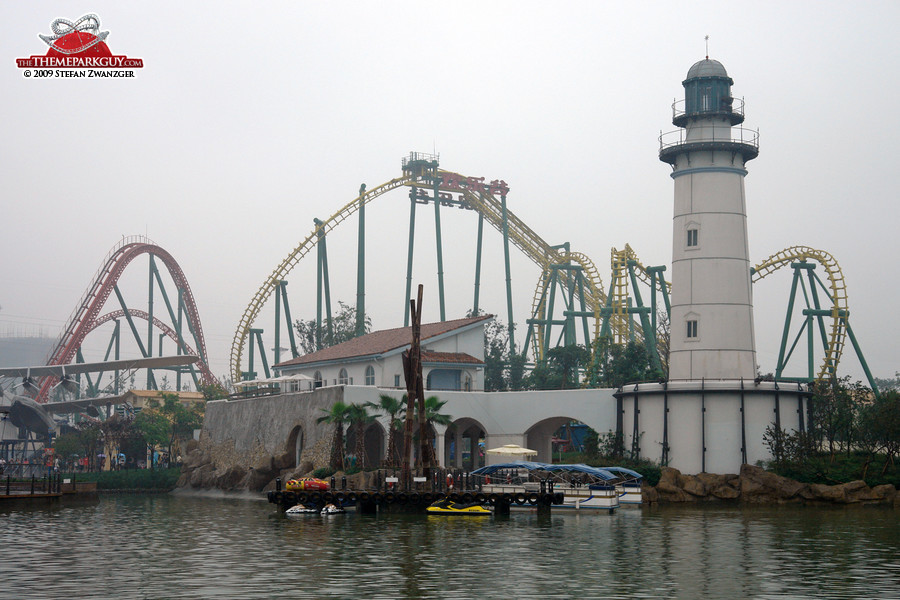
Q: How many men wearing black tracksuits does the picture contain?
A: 0